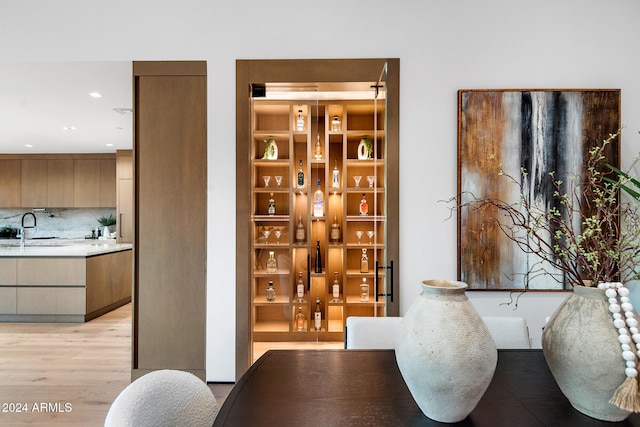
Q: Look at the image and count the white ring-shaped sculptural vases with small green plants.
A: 2